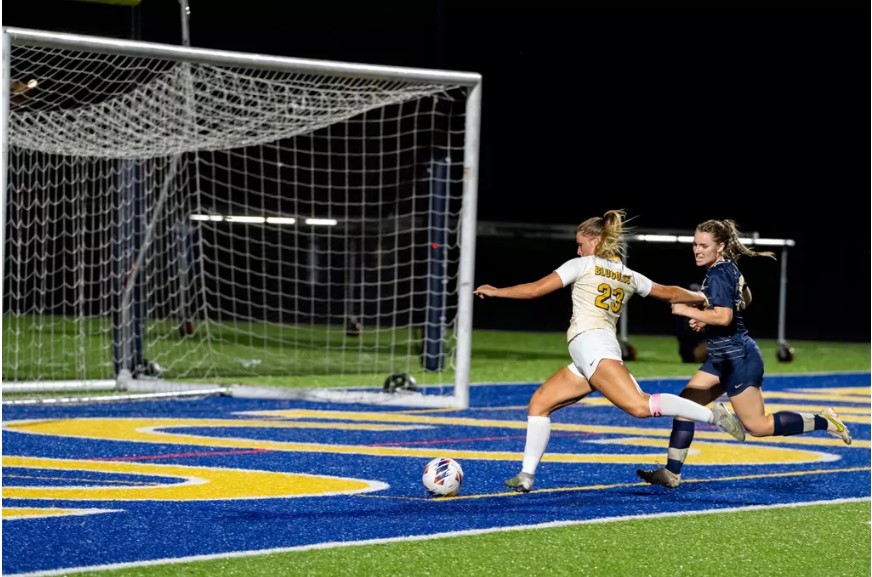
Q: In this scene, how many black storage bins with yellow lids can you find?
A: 0